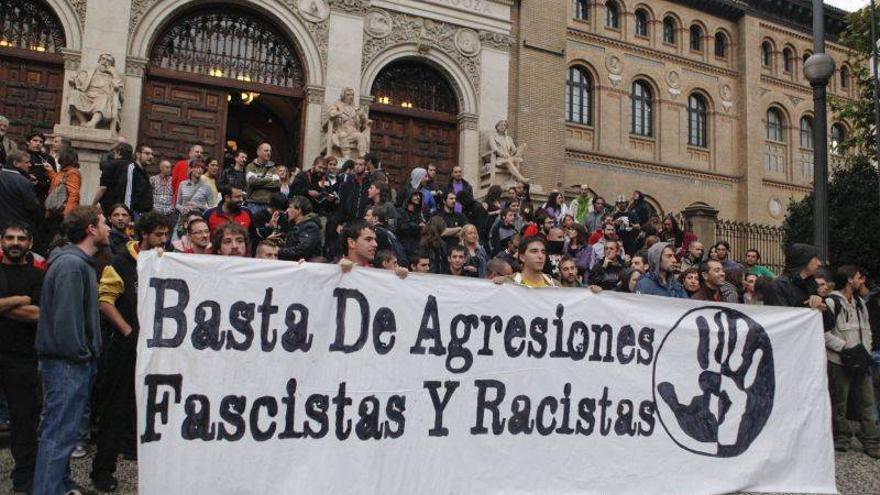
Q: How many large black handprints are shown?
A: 1